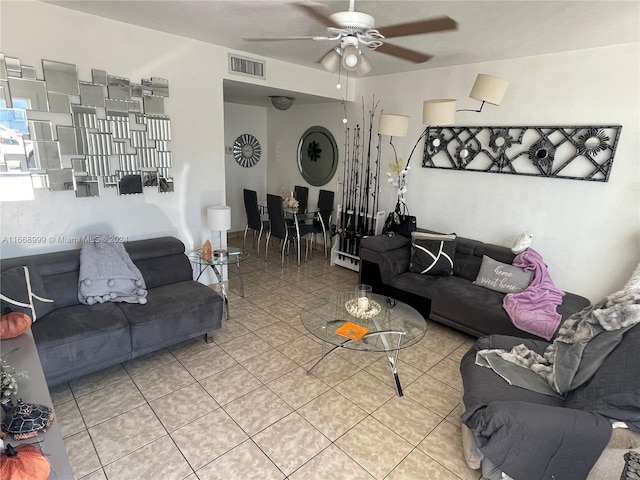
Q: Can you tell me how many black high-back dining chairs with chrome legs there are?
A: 4